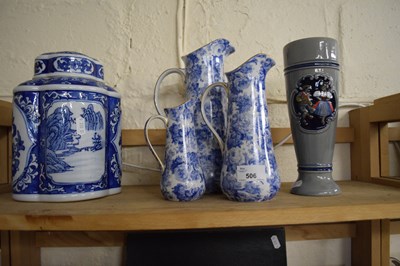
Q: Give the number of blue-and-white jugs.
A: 3